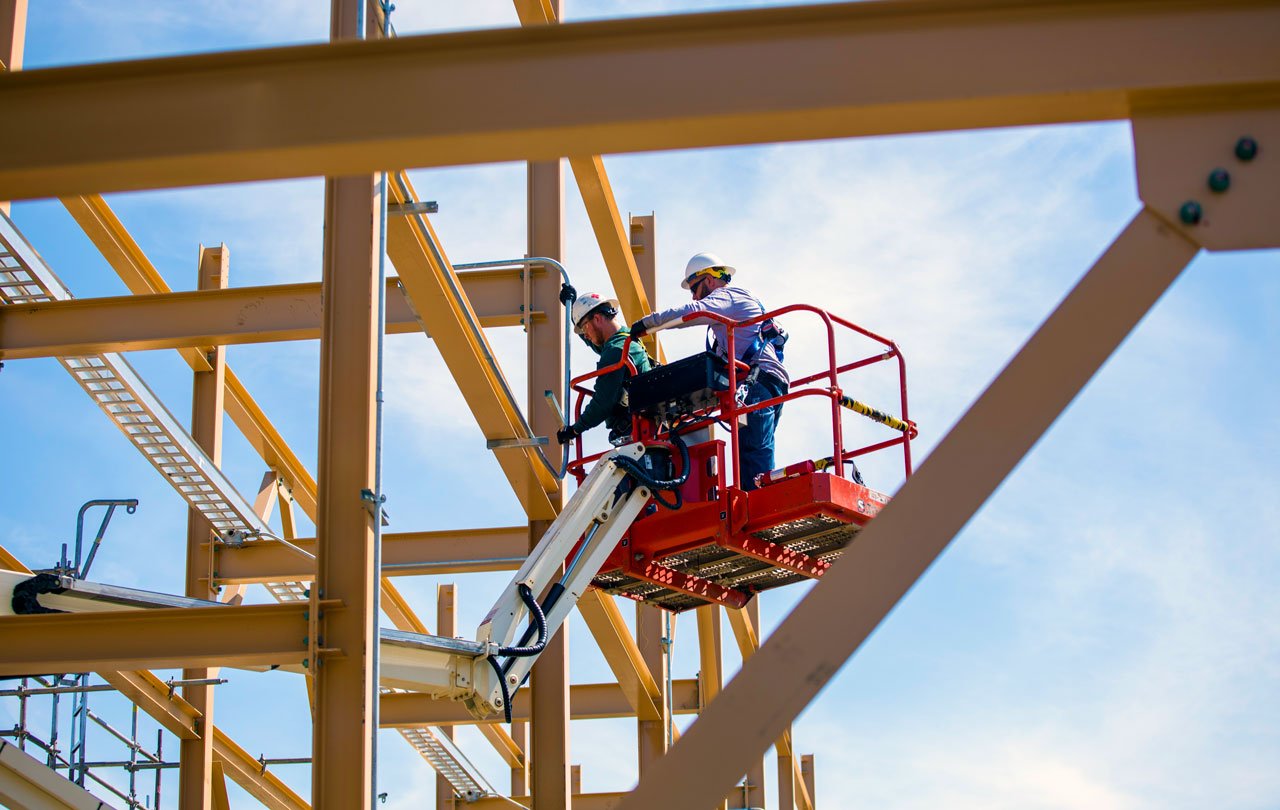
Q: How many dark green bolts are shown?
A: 3